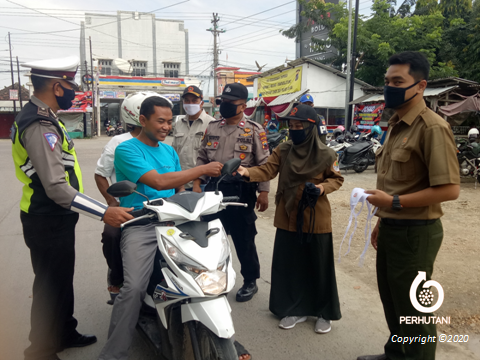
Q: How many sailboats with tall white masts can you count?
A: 0